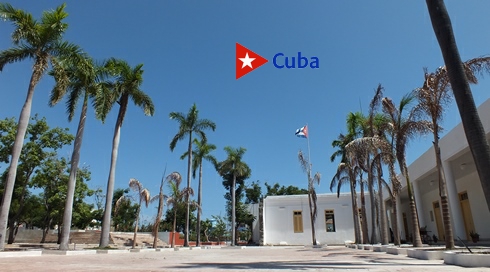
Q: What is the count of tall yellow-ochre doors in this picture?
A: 2